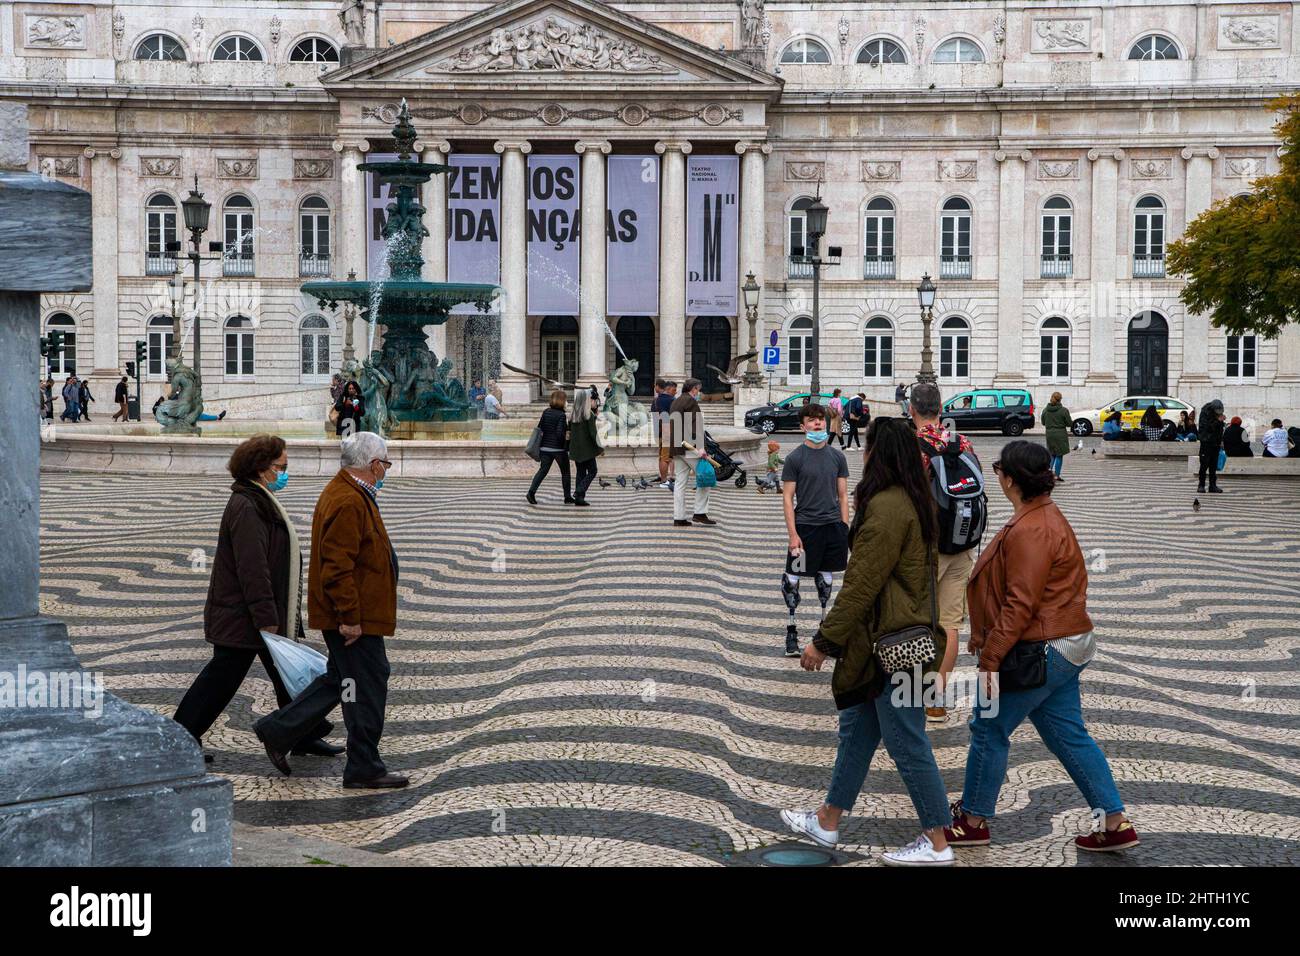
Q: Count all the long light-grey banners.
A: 5